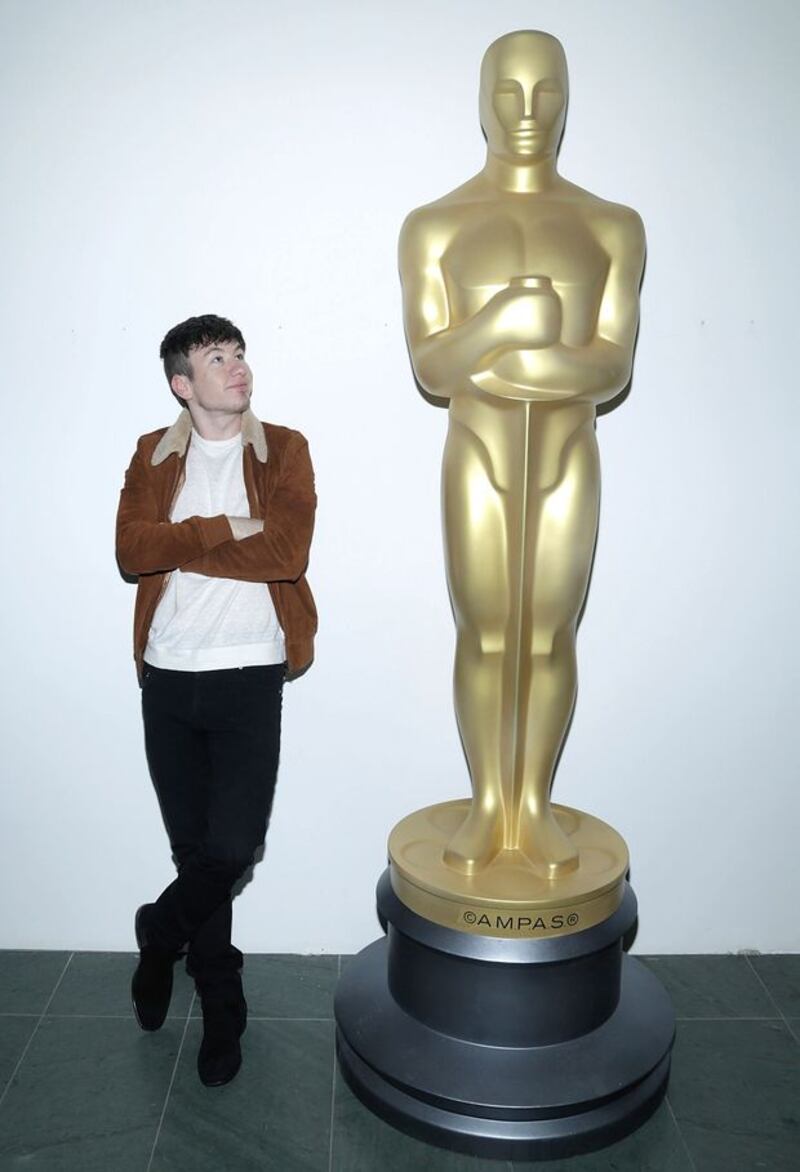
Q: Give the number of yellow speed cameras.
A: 0